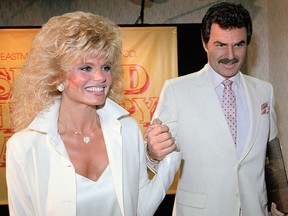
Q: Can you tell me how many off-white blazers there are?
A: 2